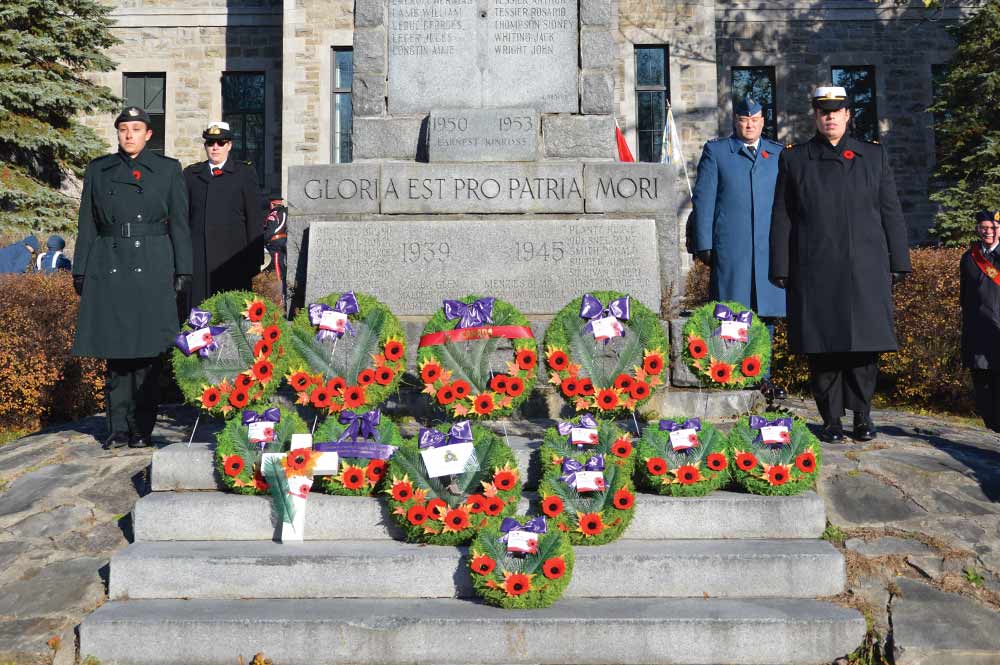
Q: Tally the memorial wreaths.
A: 13